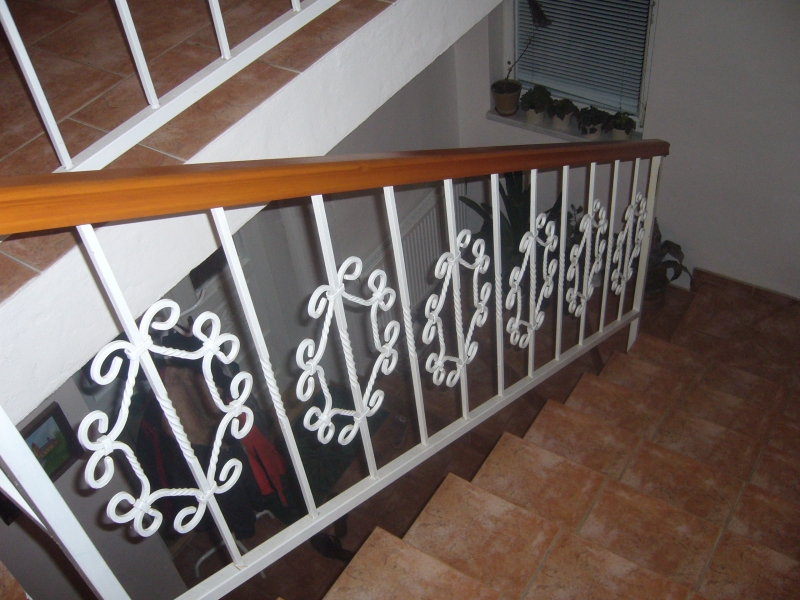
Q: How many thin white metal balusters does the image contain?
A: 15